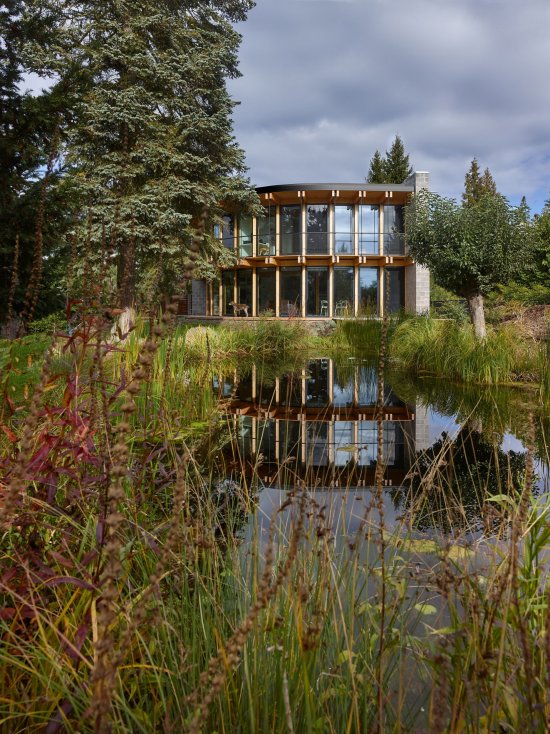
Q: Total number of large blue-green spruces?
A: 1